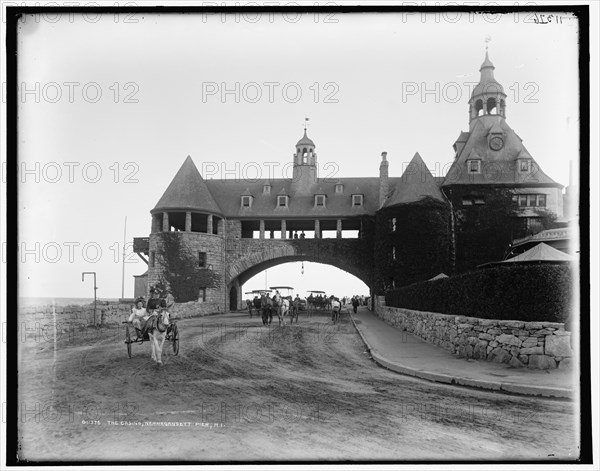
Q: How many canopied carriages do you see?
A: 4